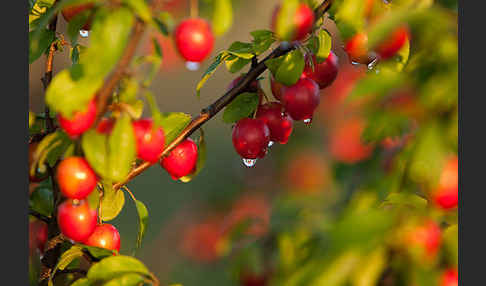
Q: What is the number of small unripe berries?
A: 0